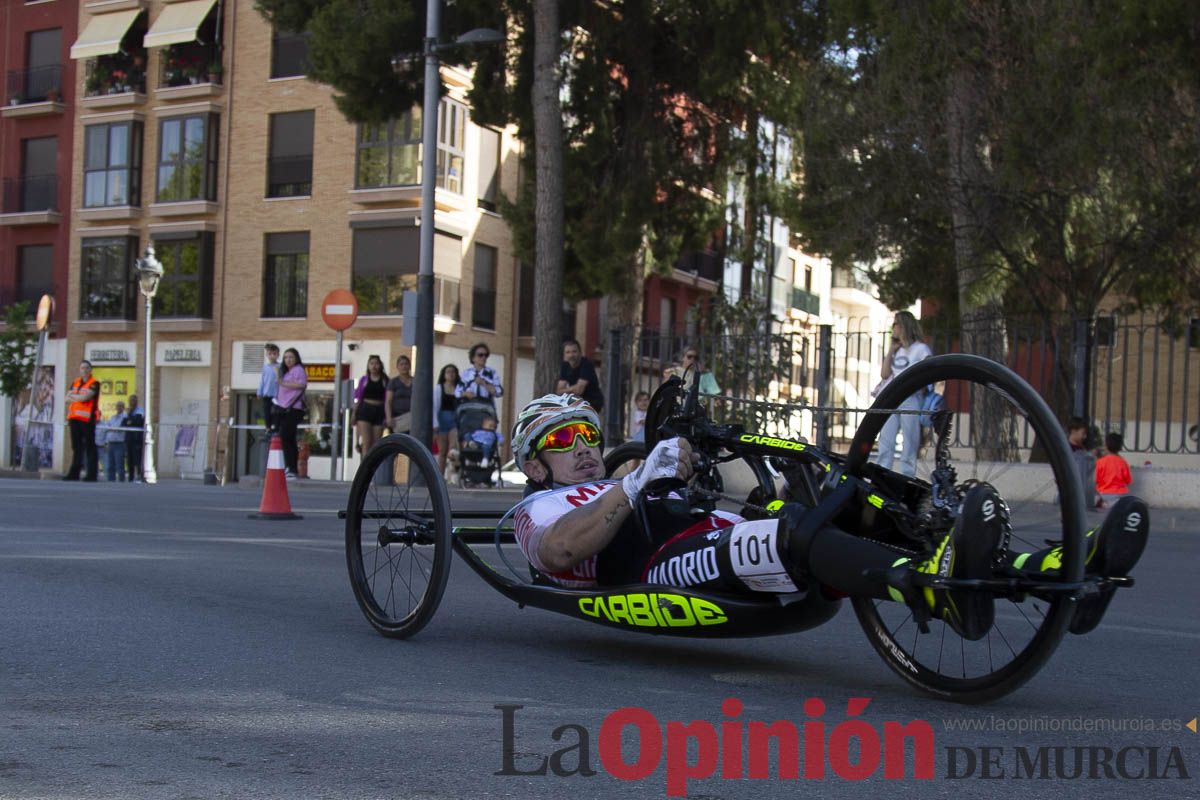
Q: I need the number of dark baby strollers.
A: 1